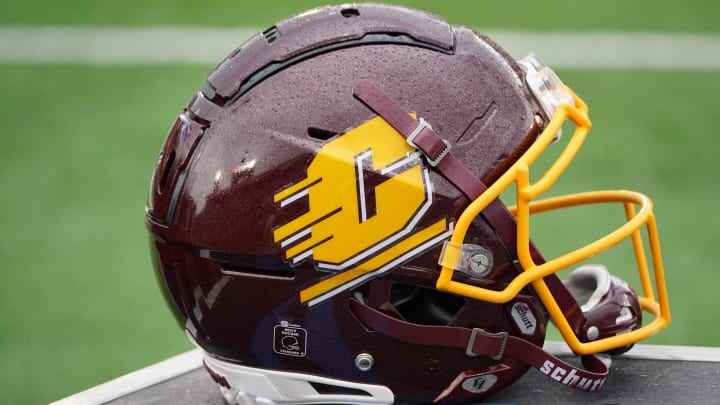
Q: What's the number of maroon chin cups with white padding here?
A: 1